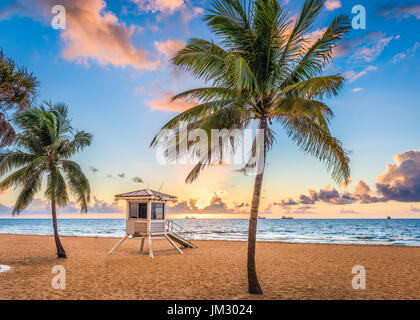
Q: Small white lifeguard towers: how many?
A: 1